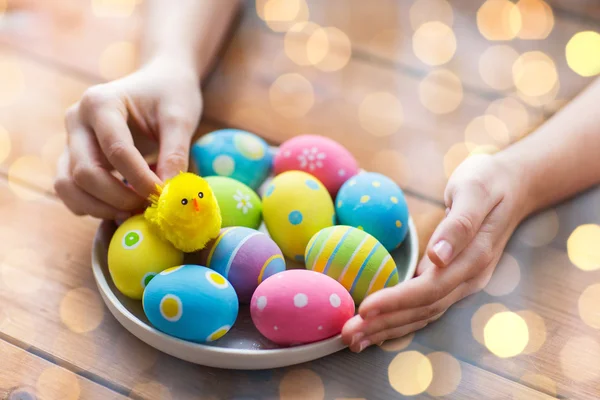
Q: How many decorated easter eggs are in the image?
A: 10